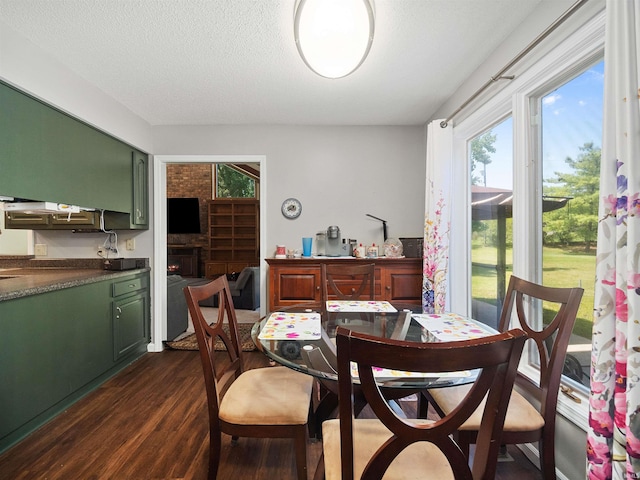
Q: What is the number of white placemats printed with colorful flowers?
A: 4